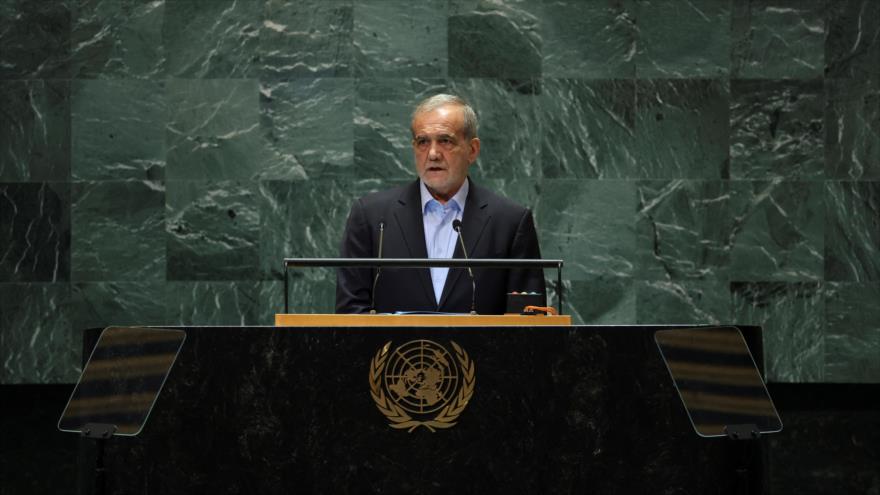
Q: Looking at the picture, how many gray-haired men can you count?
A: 1